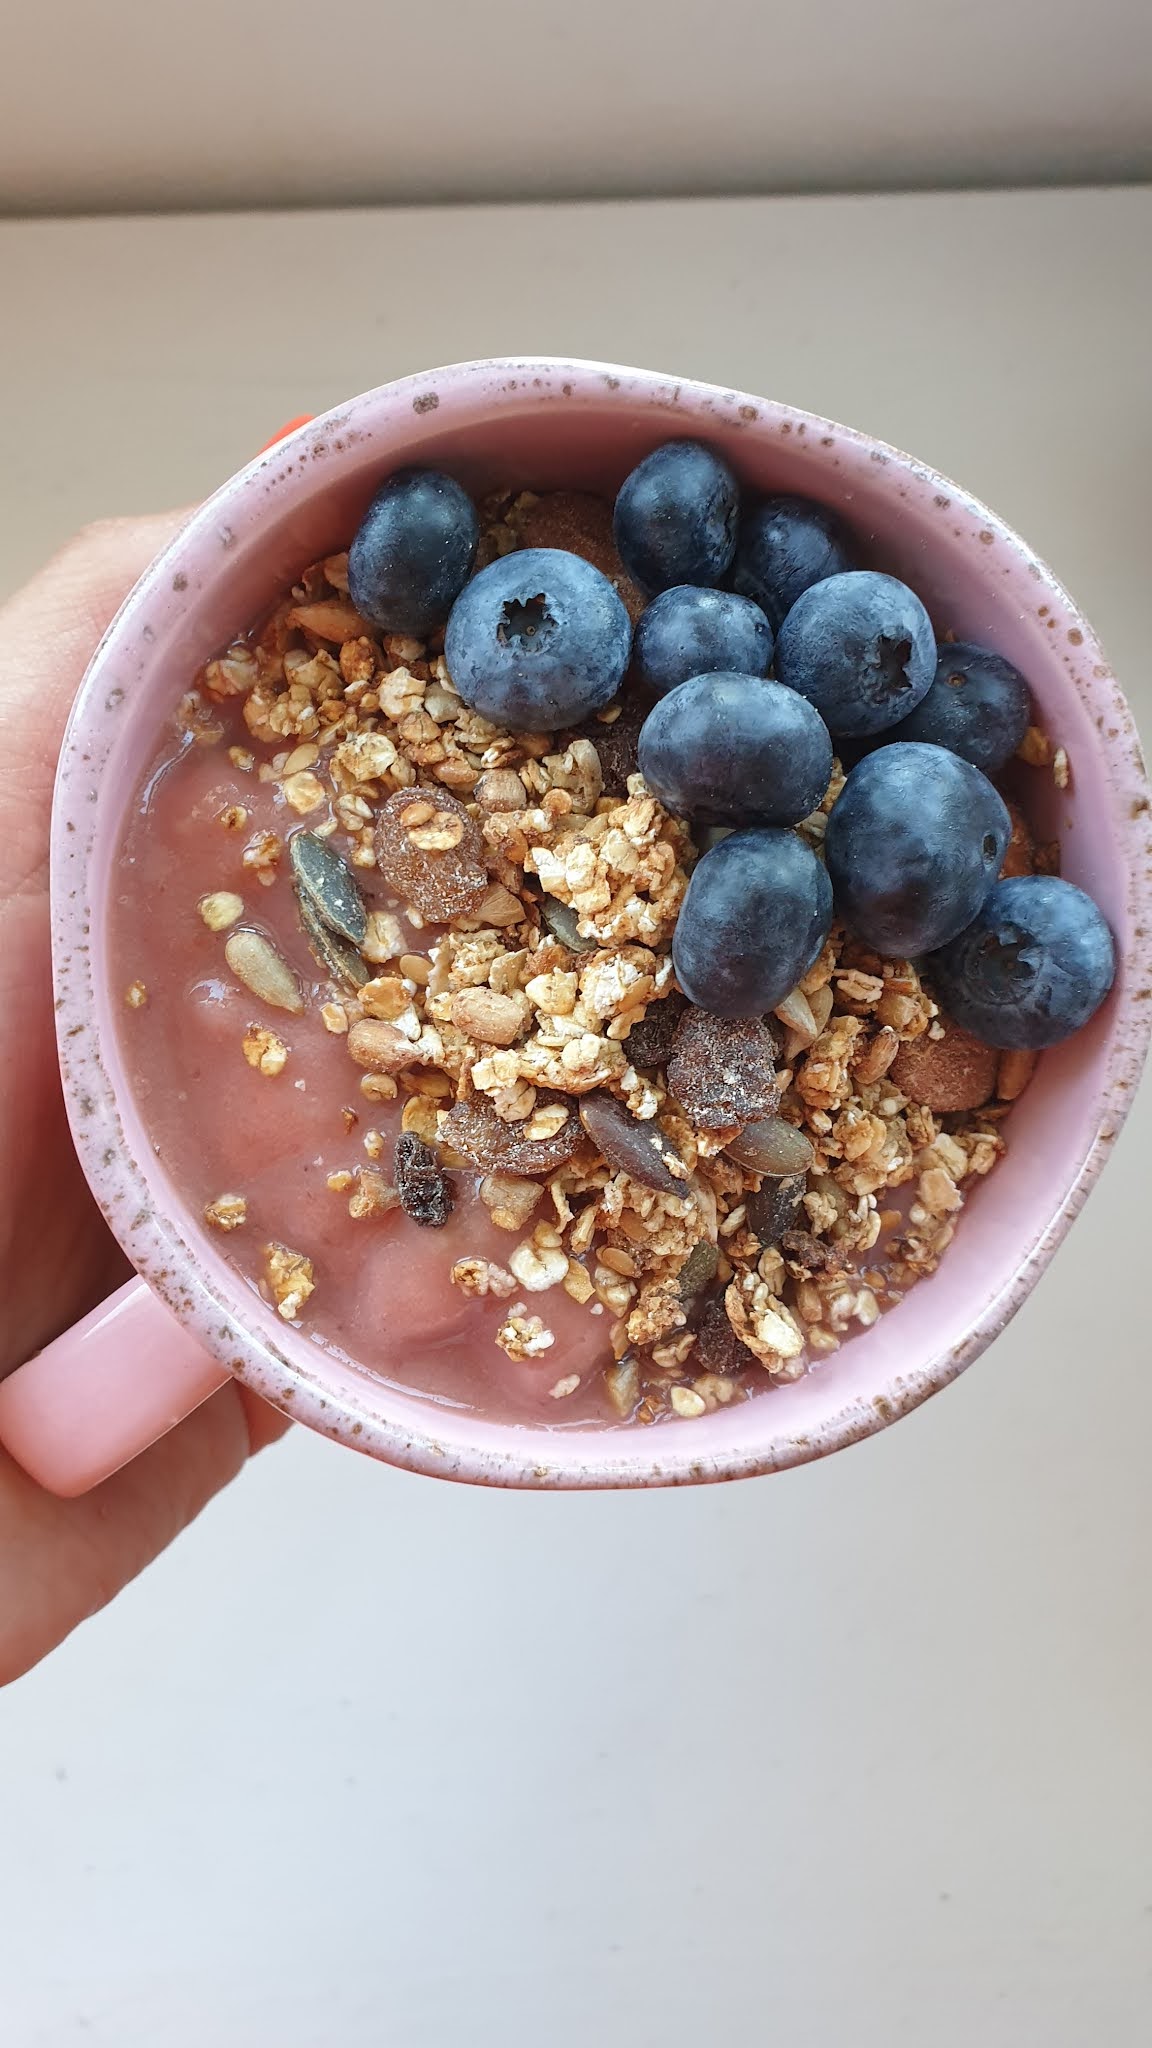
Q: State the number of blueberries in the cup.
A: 11